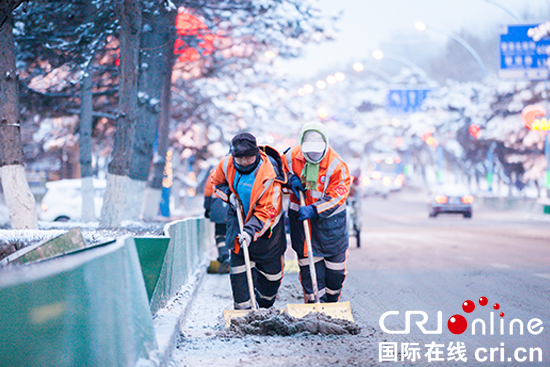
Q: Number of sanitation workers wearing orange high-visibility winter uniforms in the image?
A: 3